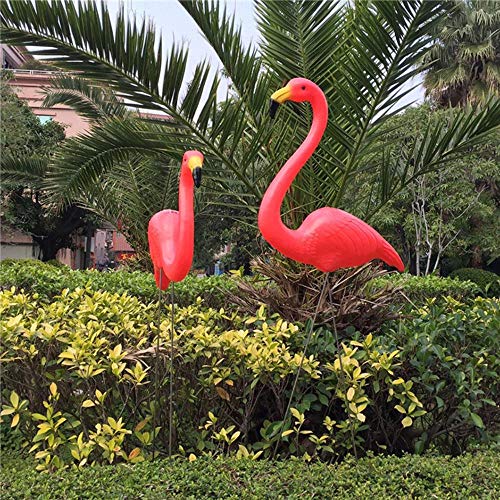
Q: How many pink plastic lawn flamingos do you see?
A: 2